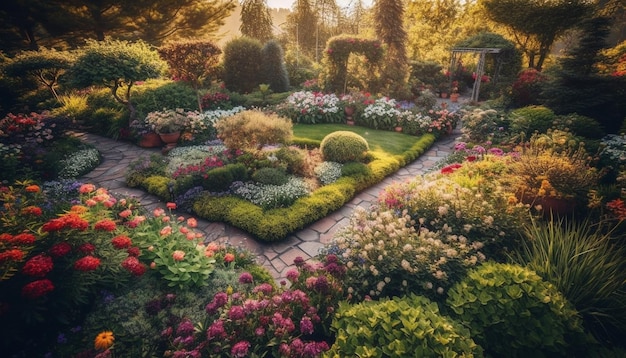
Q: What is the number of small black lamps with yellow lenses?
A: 0